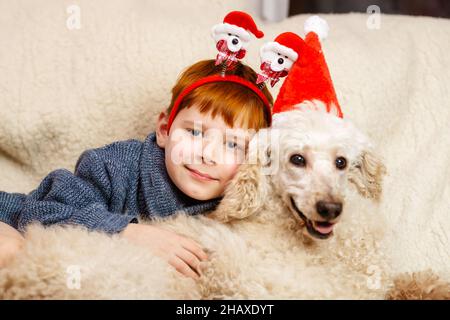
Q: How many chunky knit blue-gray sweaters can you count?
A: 1